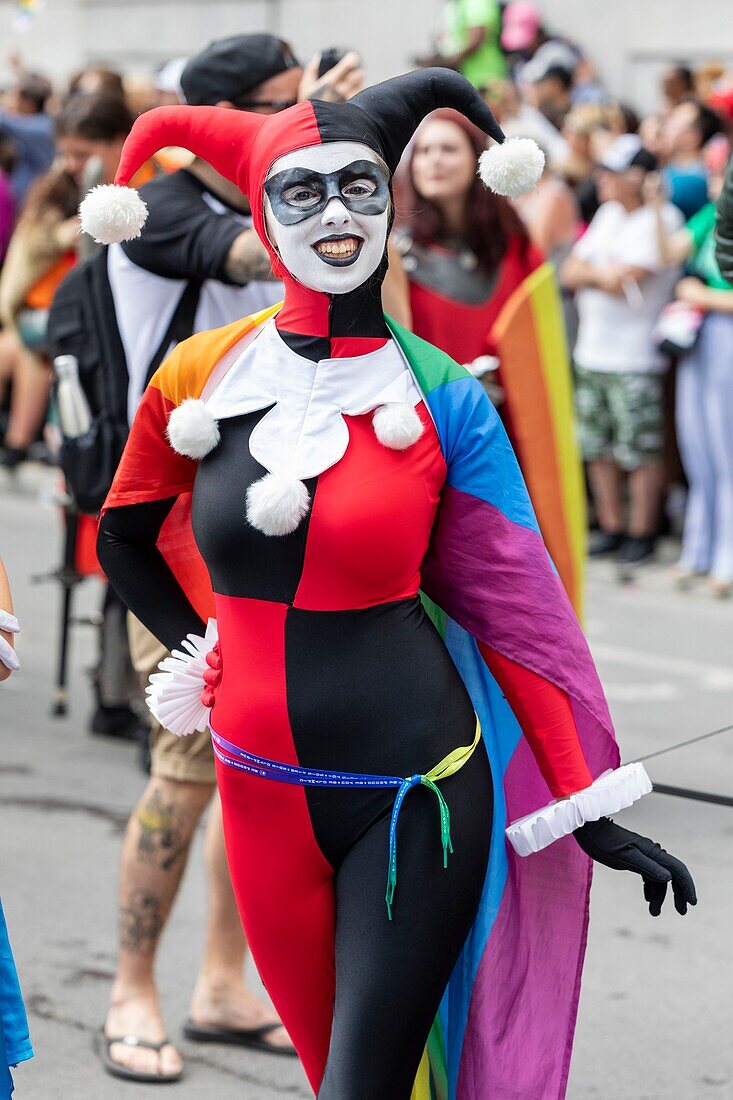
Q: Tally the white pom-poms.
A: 5